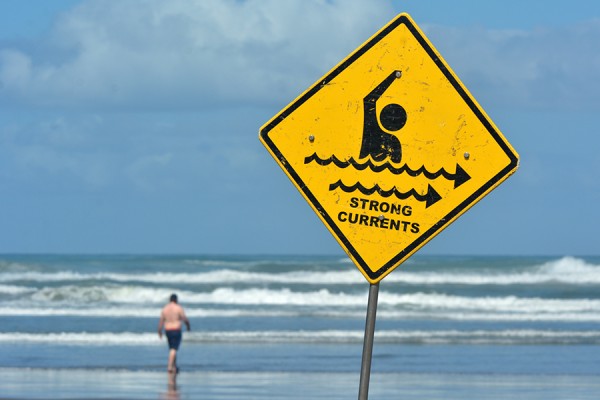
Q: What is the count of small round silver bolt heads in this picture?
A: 4